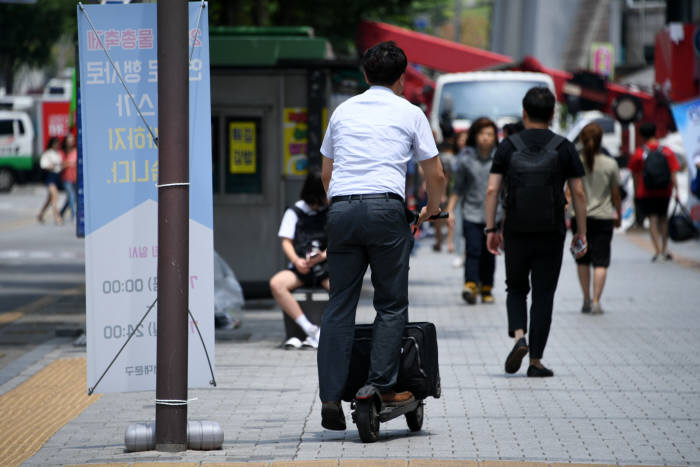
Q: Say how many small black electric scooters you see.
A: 1